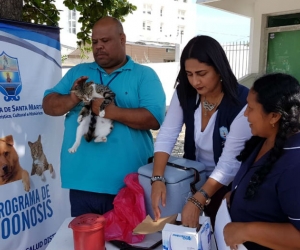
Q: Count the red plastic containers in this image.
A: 1